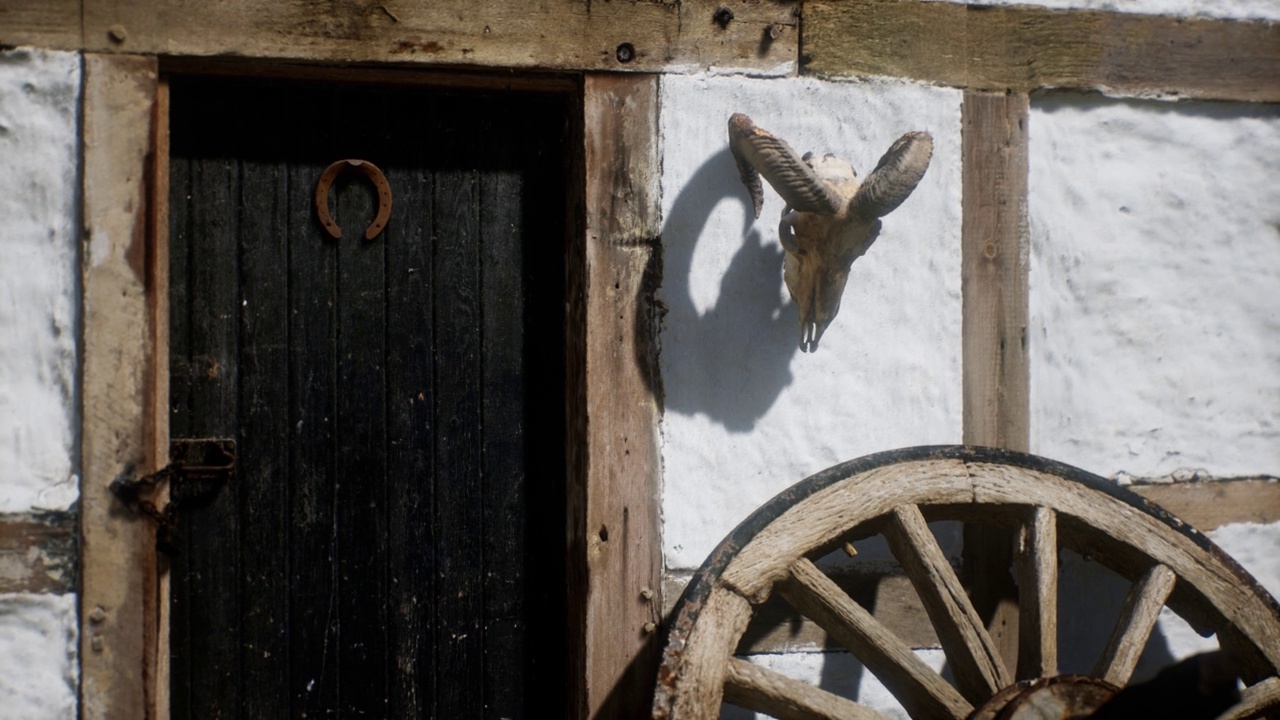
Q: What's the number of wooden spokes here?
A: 6